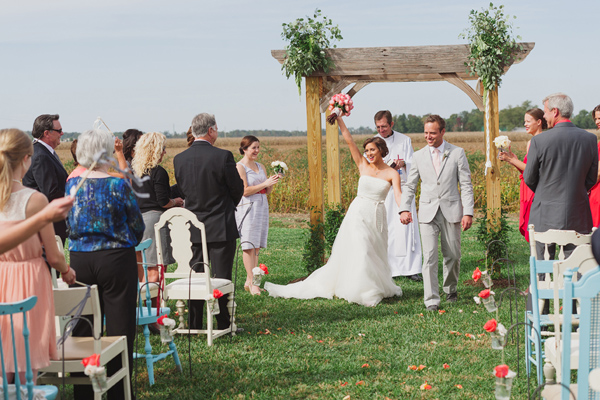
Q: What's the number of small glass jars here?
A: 8